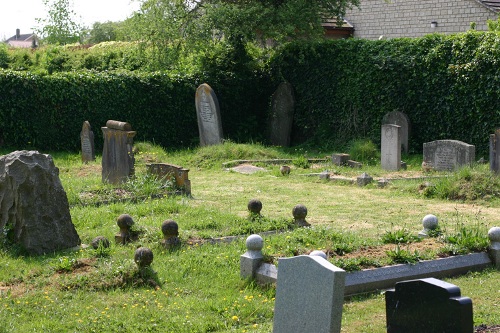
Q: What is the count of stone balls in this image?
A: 10